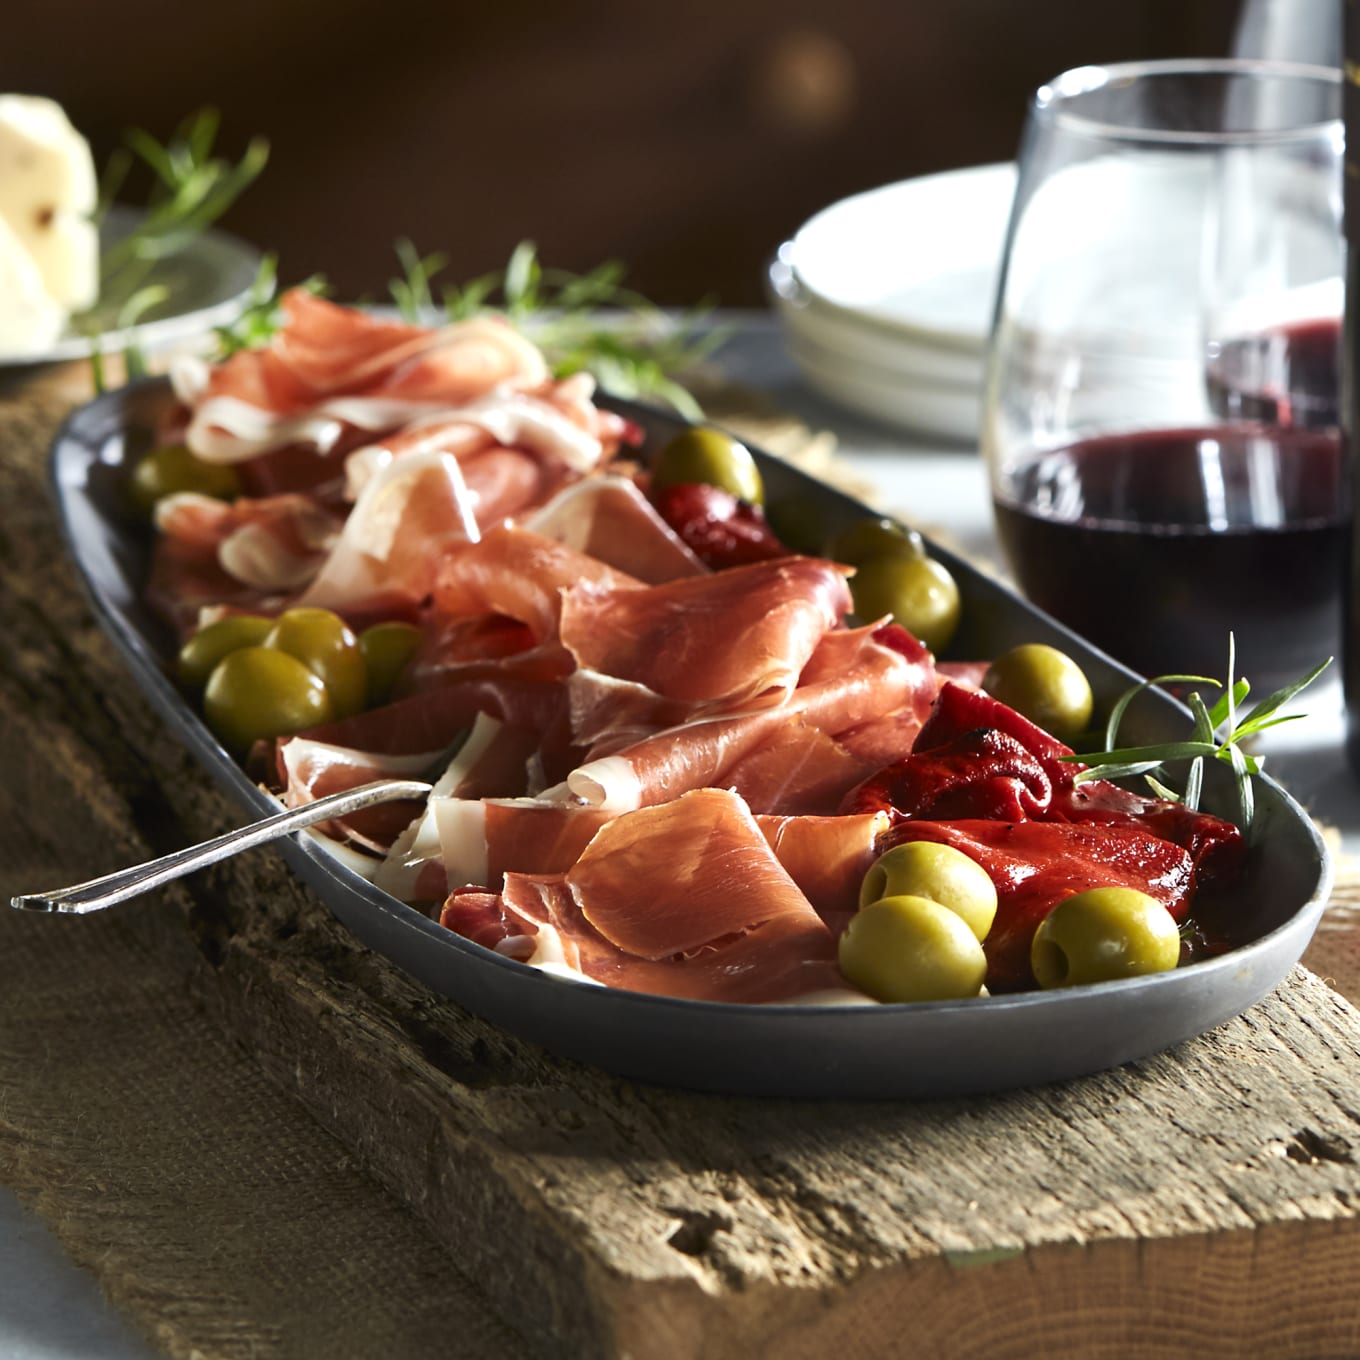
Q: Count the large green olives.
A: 12